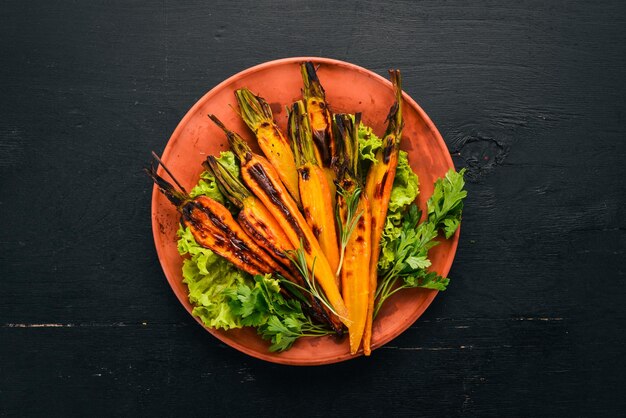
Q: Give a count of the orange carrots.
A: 8